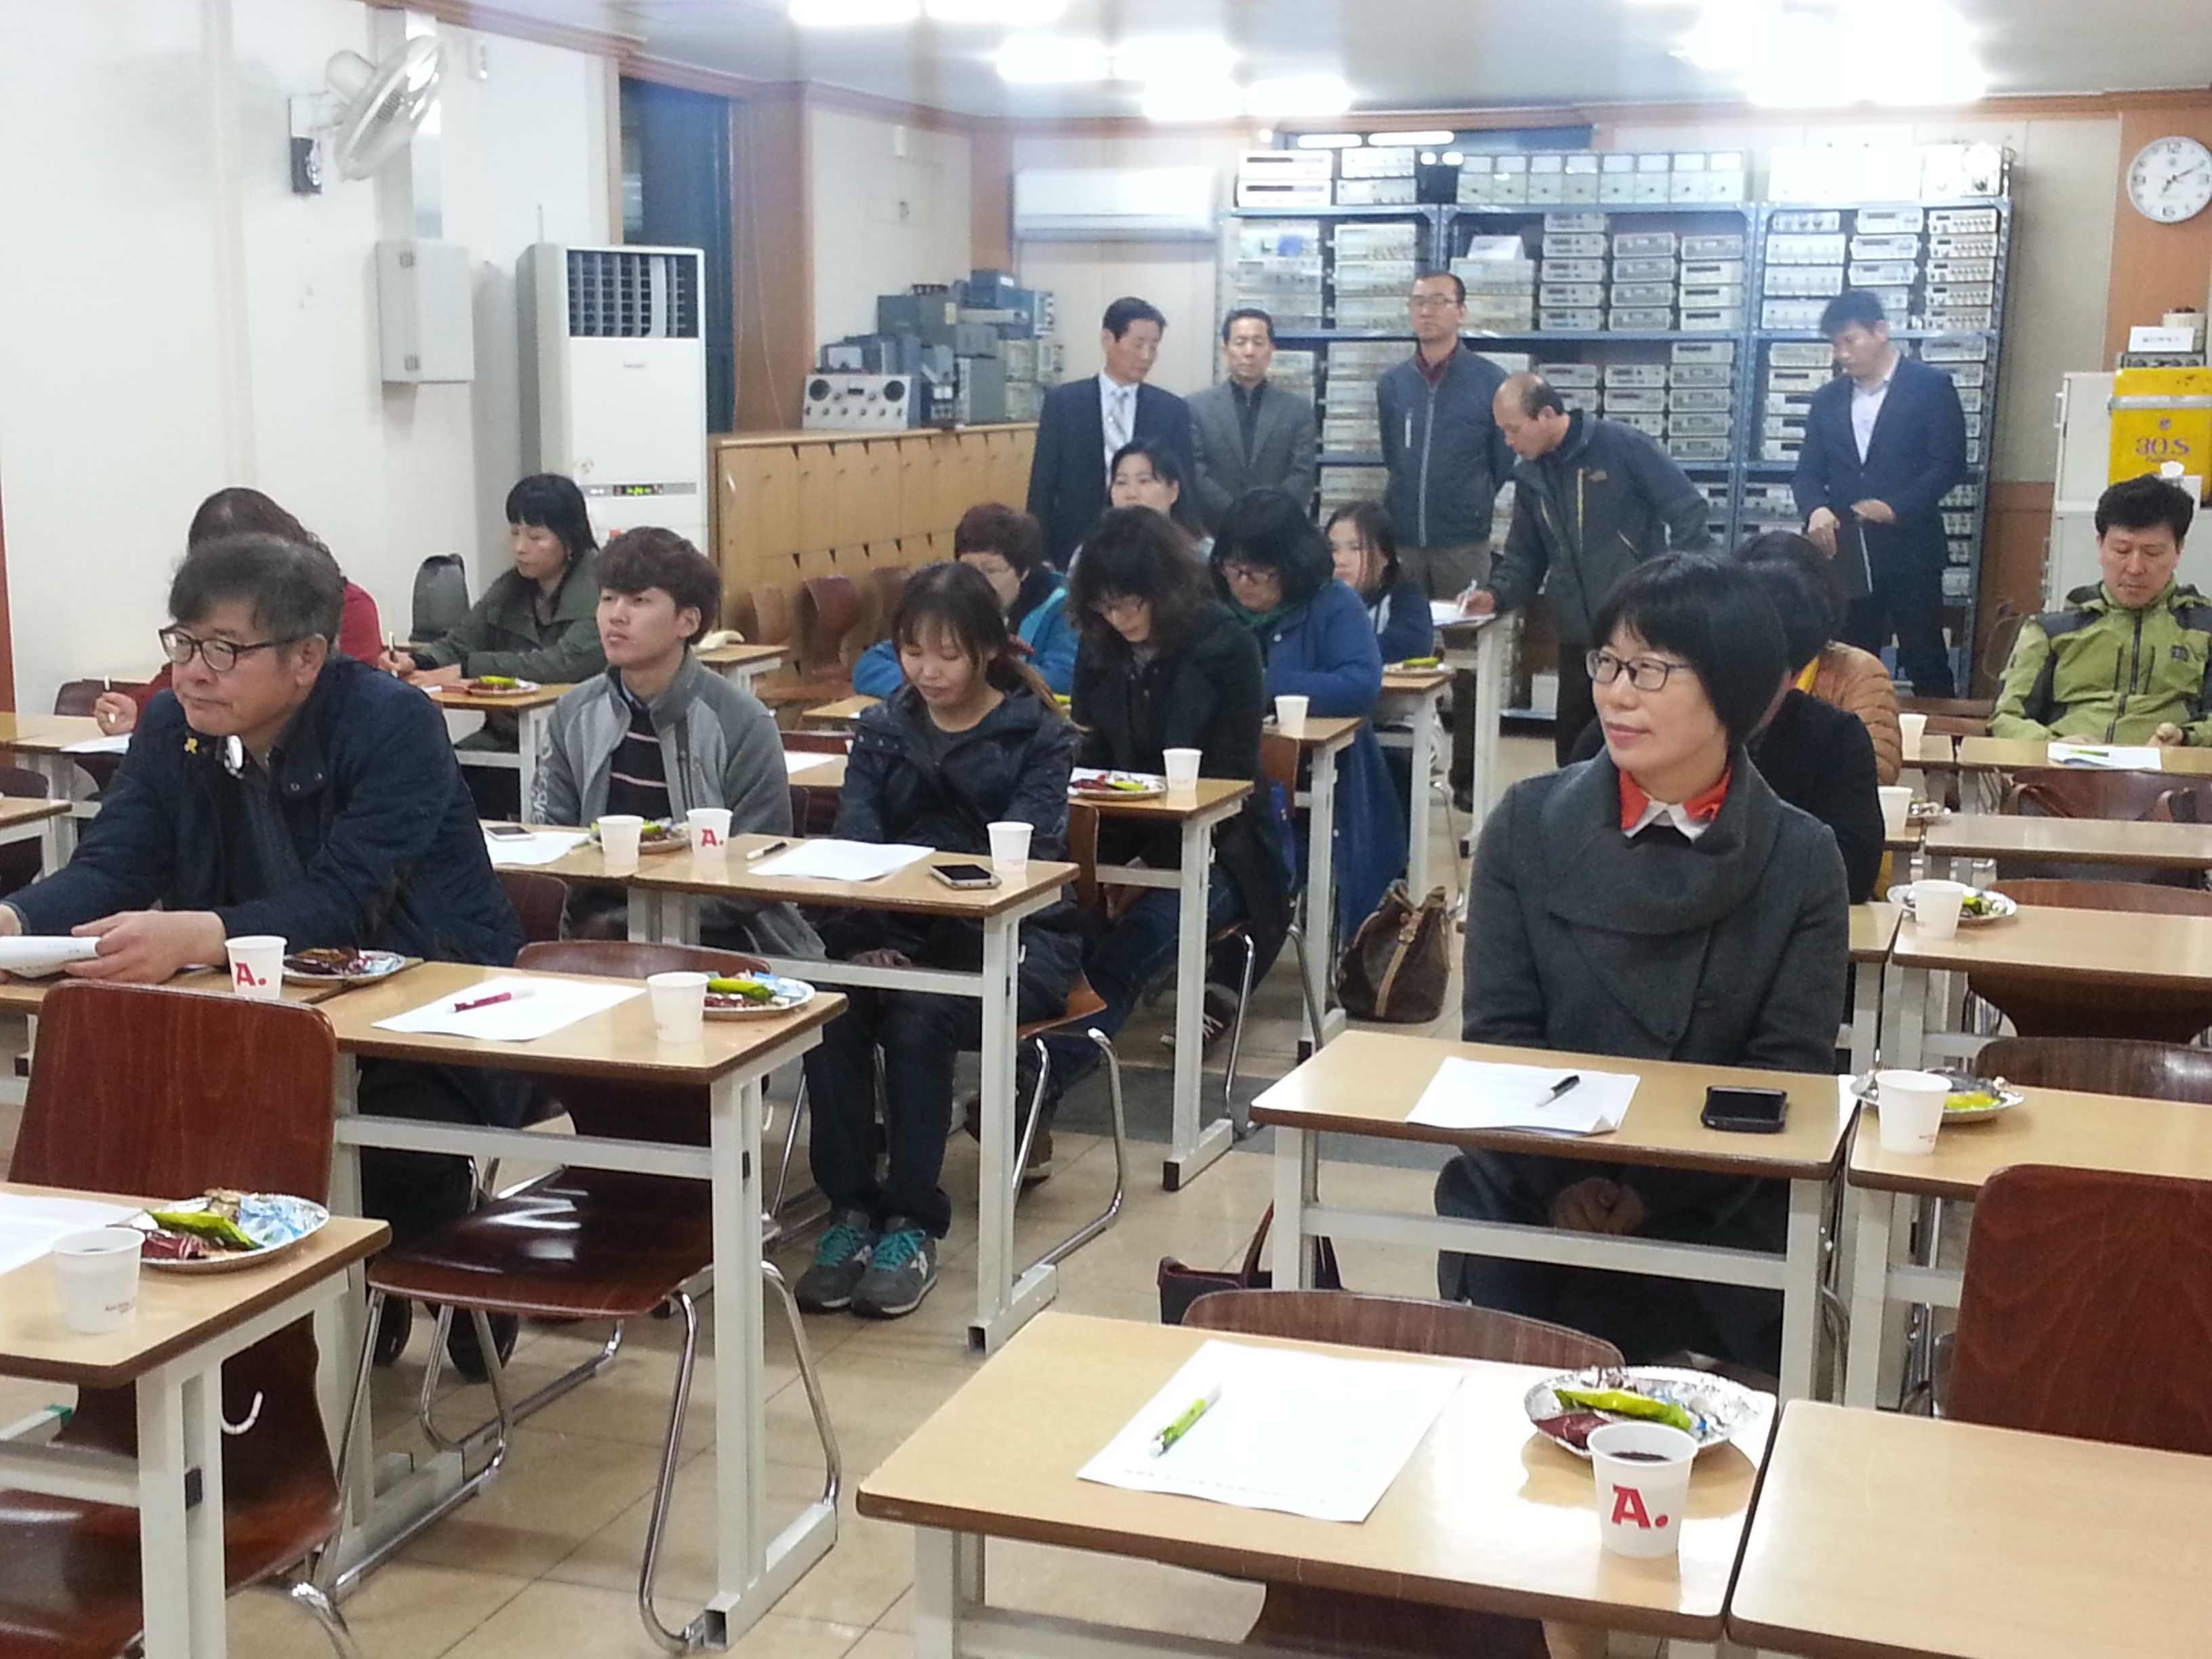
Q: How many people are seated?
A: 14